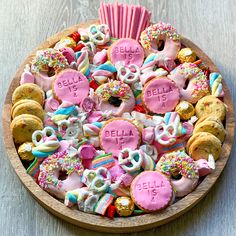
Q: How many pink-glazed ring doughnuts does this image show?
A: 6